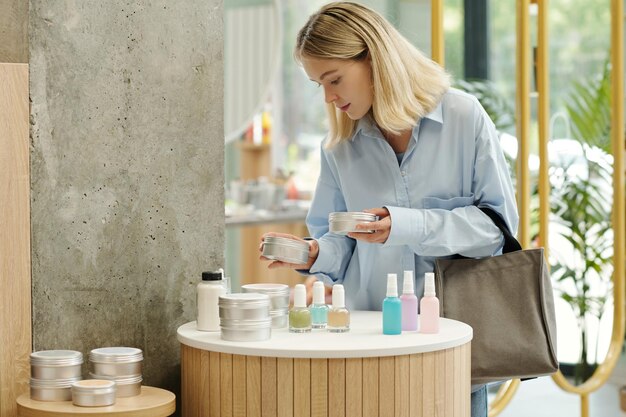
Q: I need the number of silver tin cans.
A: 11